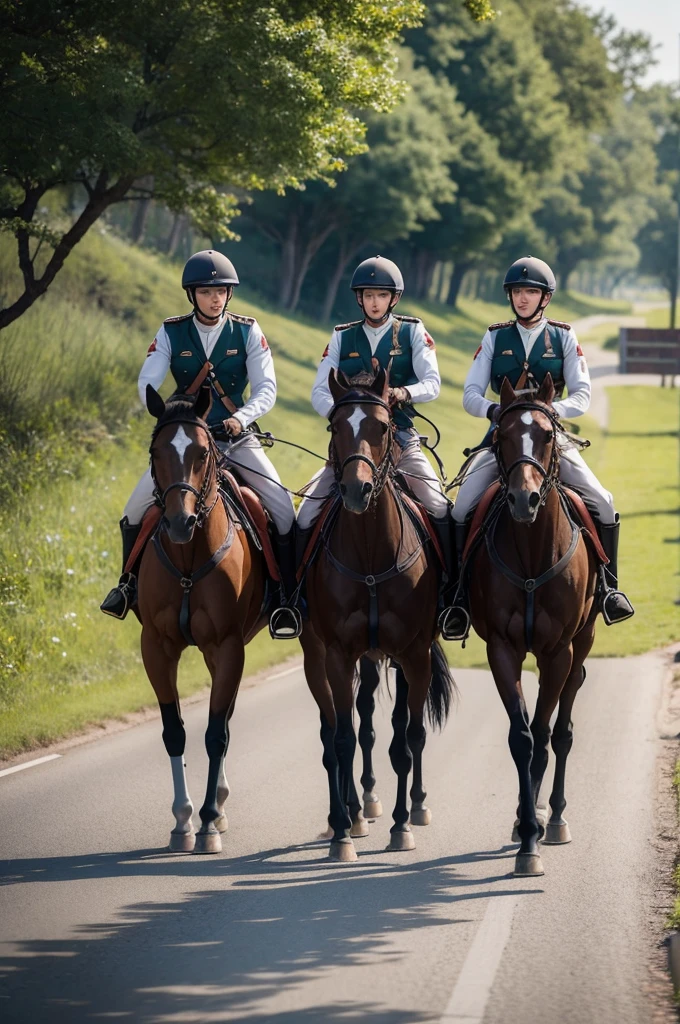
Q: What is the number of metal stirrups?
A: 4